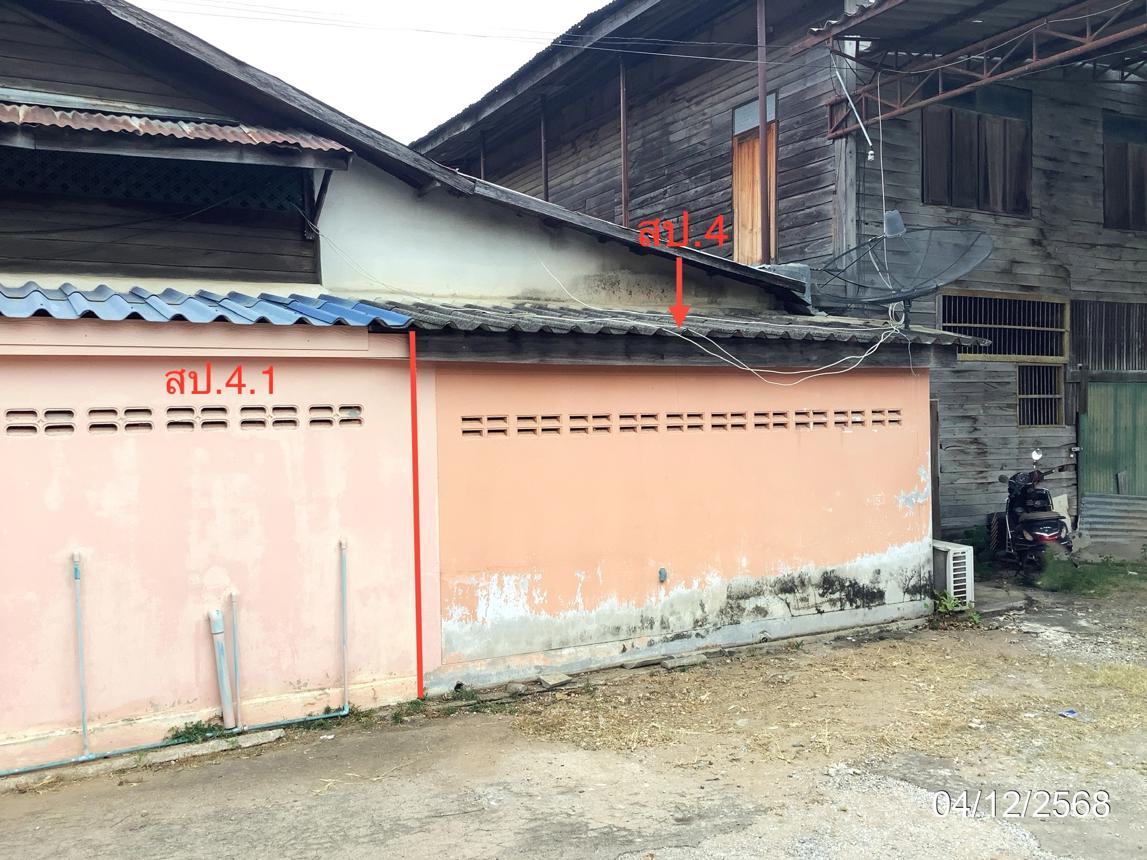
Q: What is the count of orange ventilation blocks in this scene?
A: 10